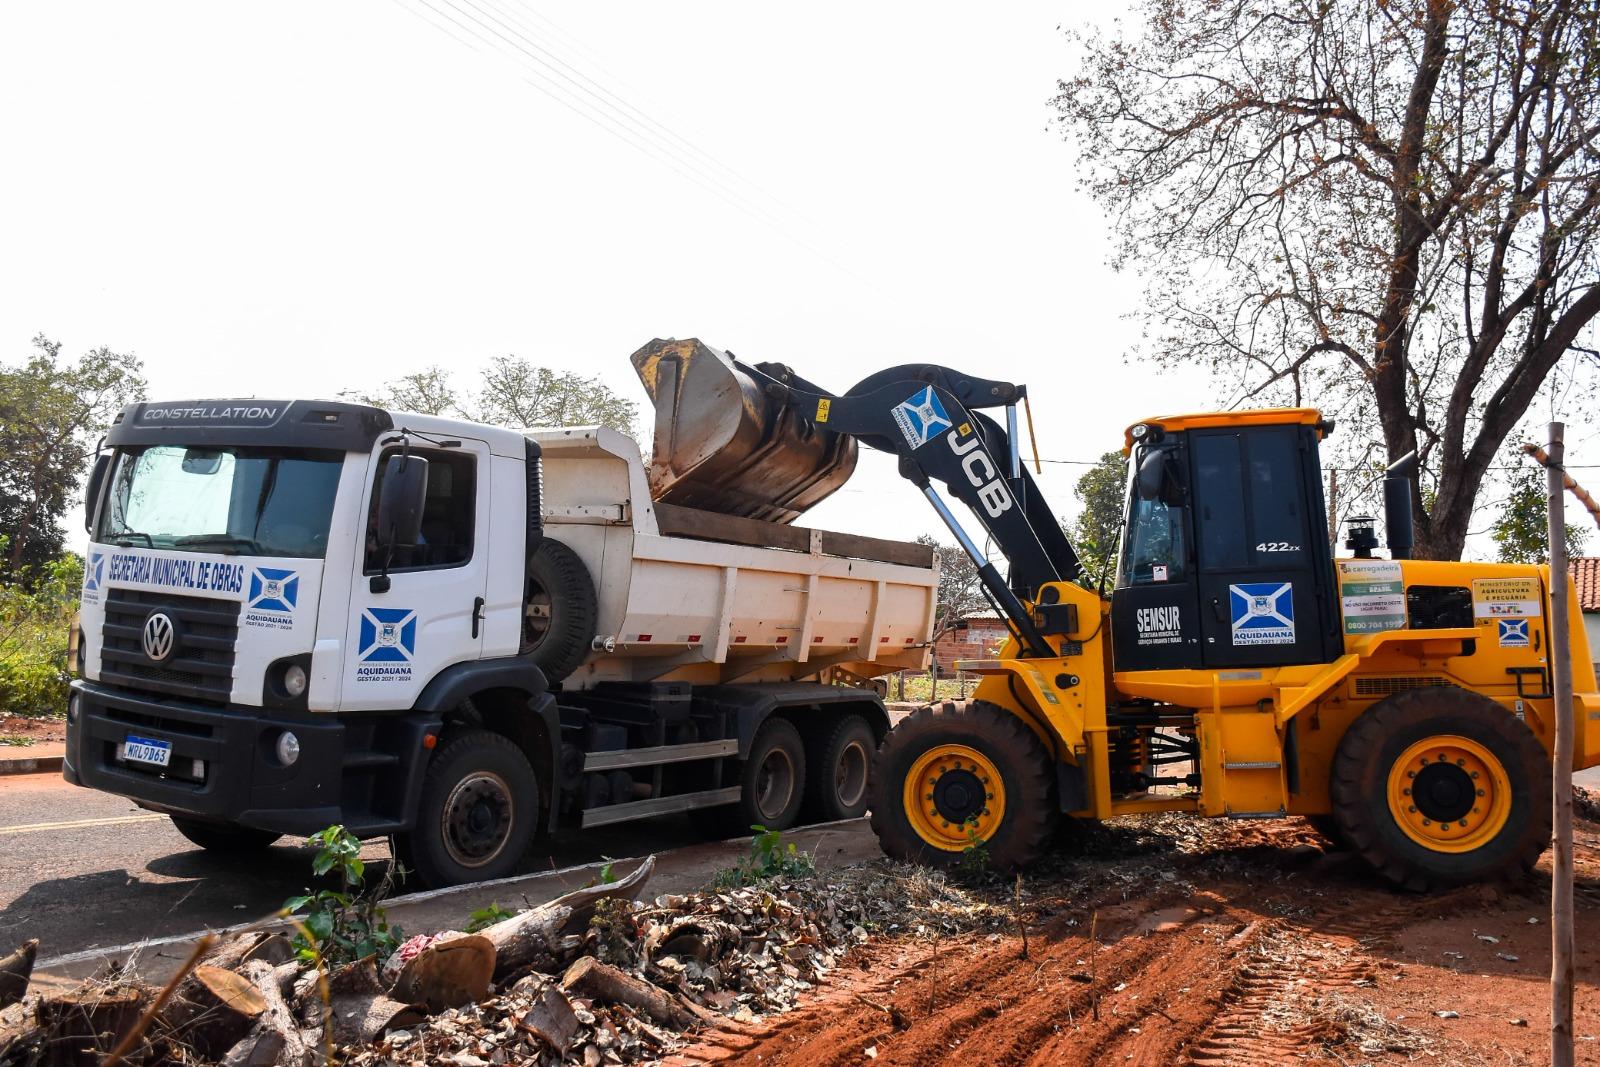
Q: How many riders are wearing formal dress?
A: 0